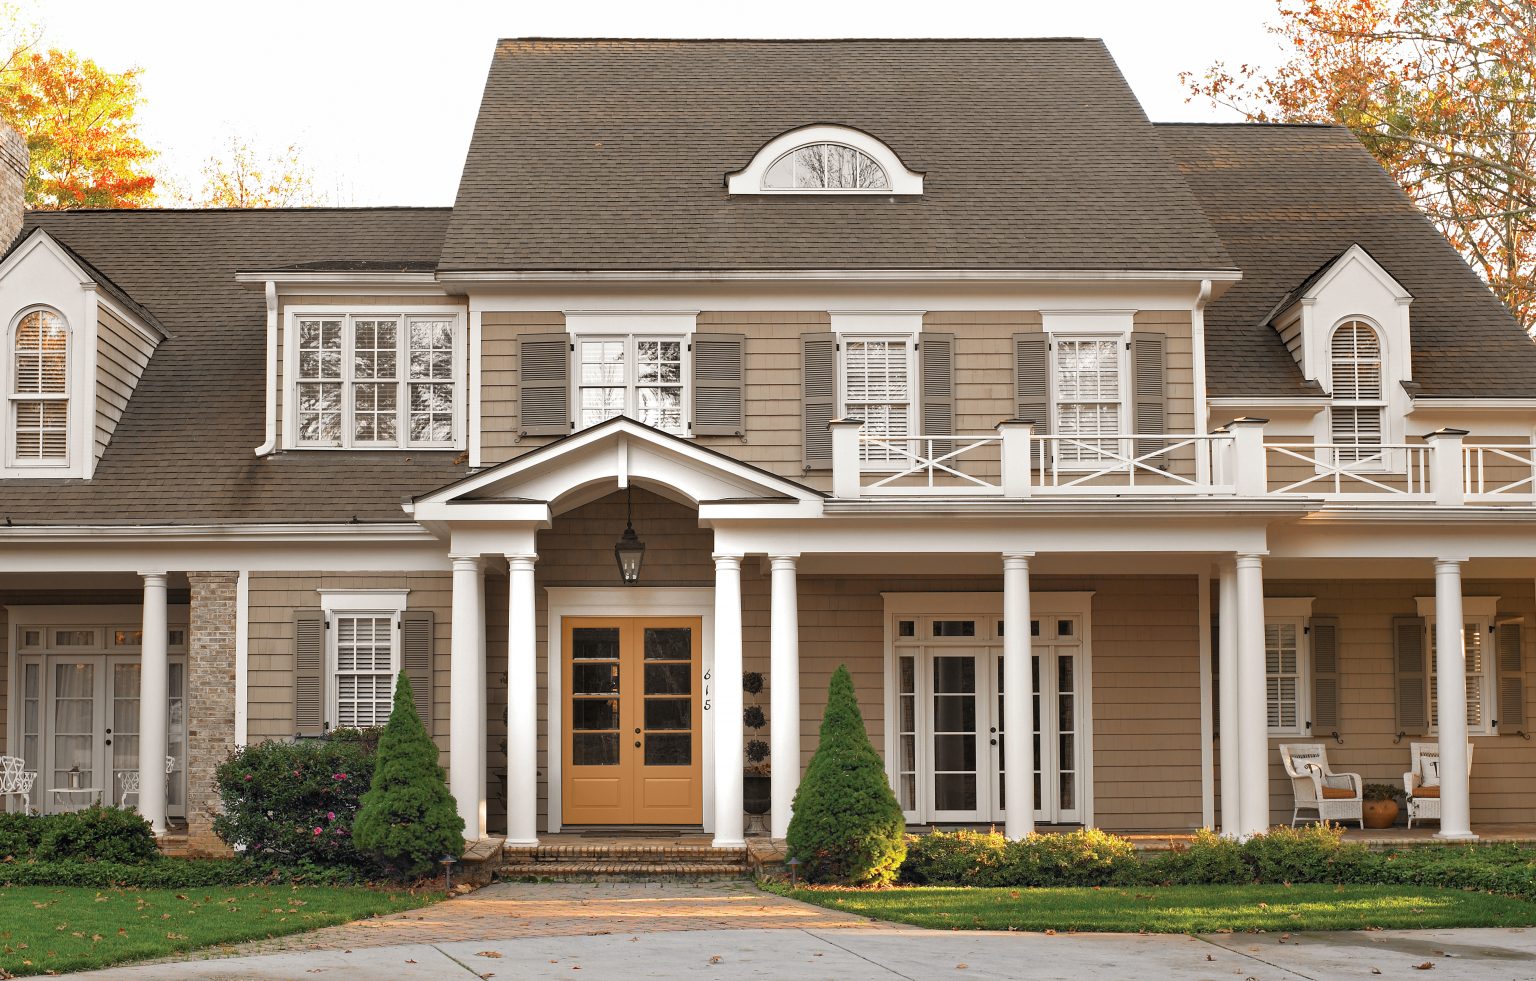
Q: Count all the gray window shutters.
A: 12